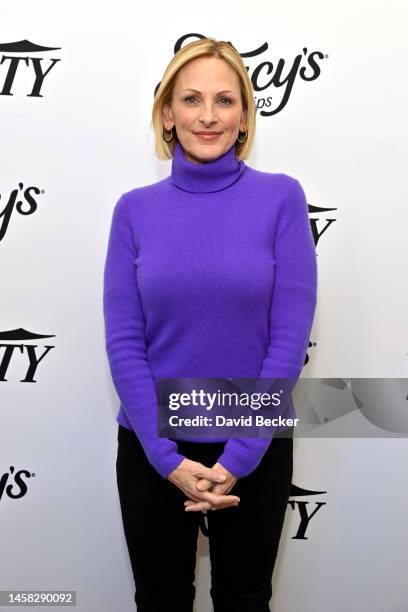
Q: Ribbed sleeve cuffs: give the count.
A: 2